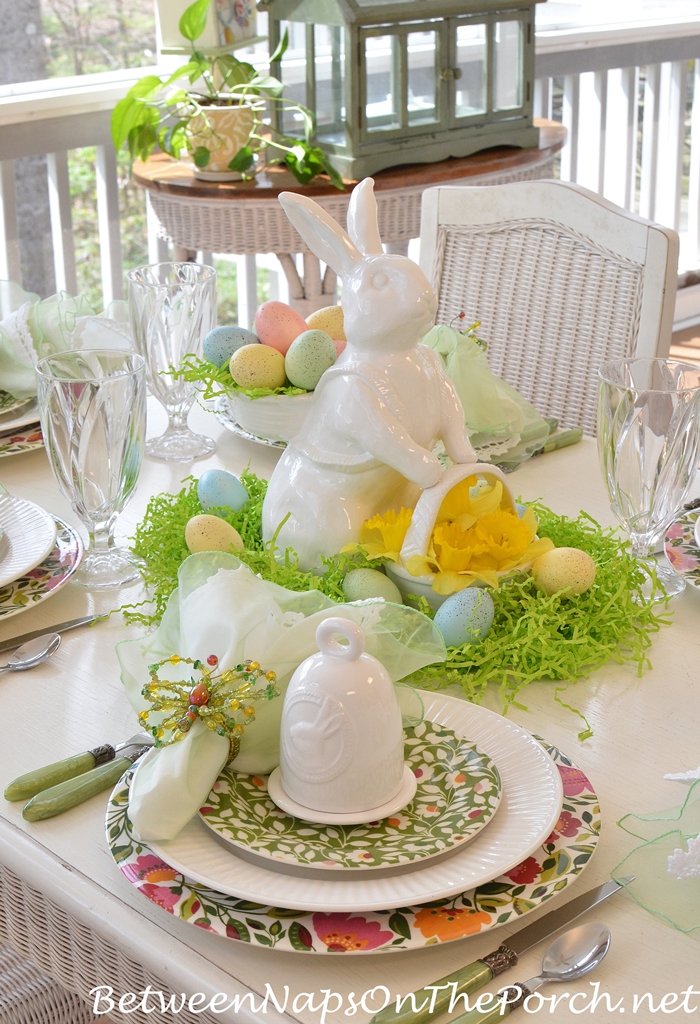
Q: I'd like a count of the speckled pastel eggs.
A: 11